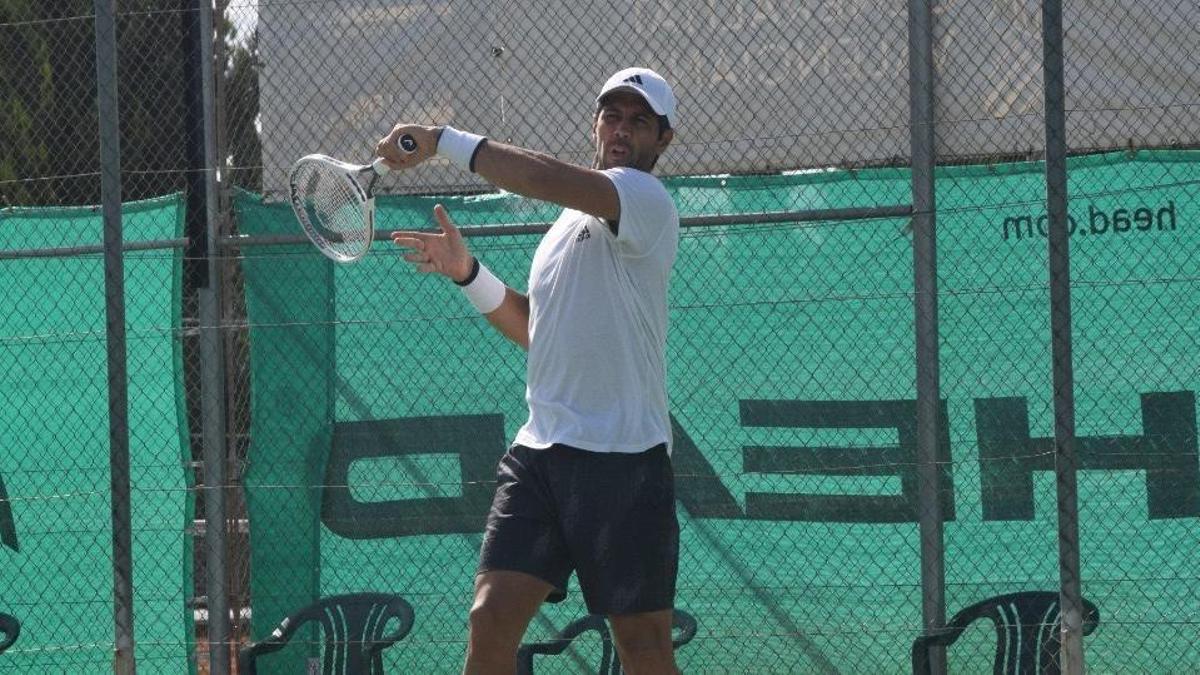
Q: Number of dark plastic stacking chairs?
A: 4